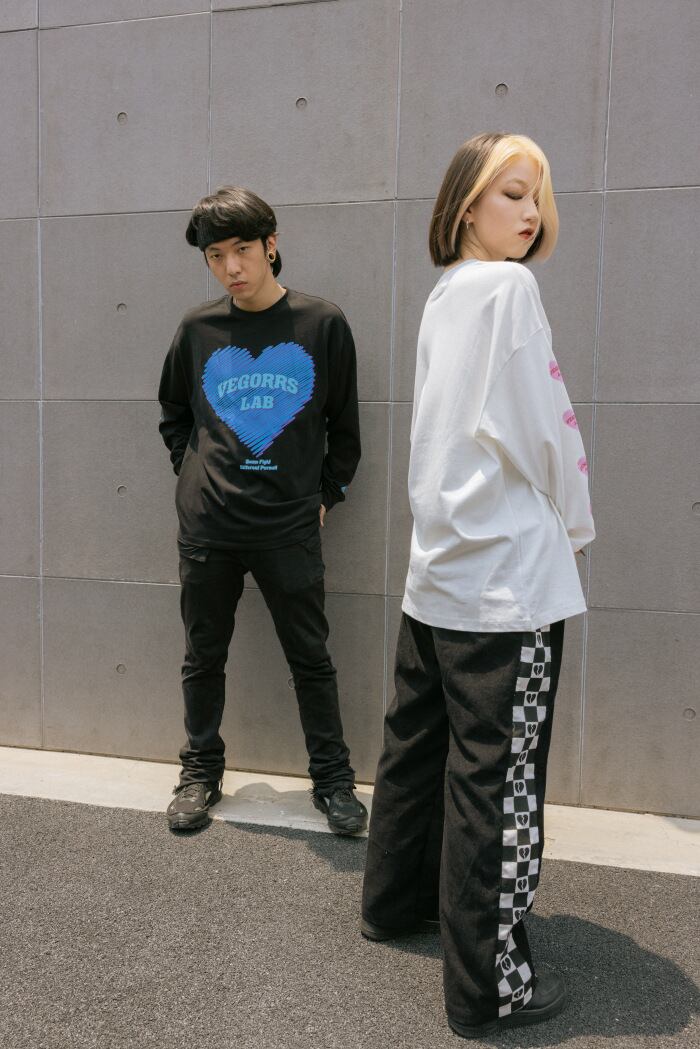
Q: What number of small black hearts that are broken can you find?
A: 12